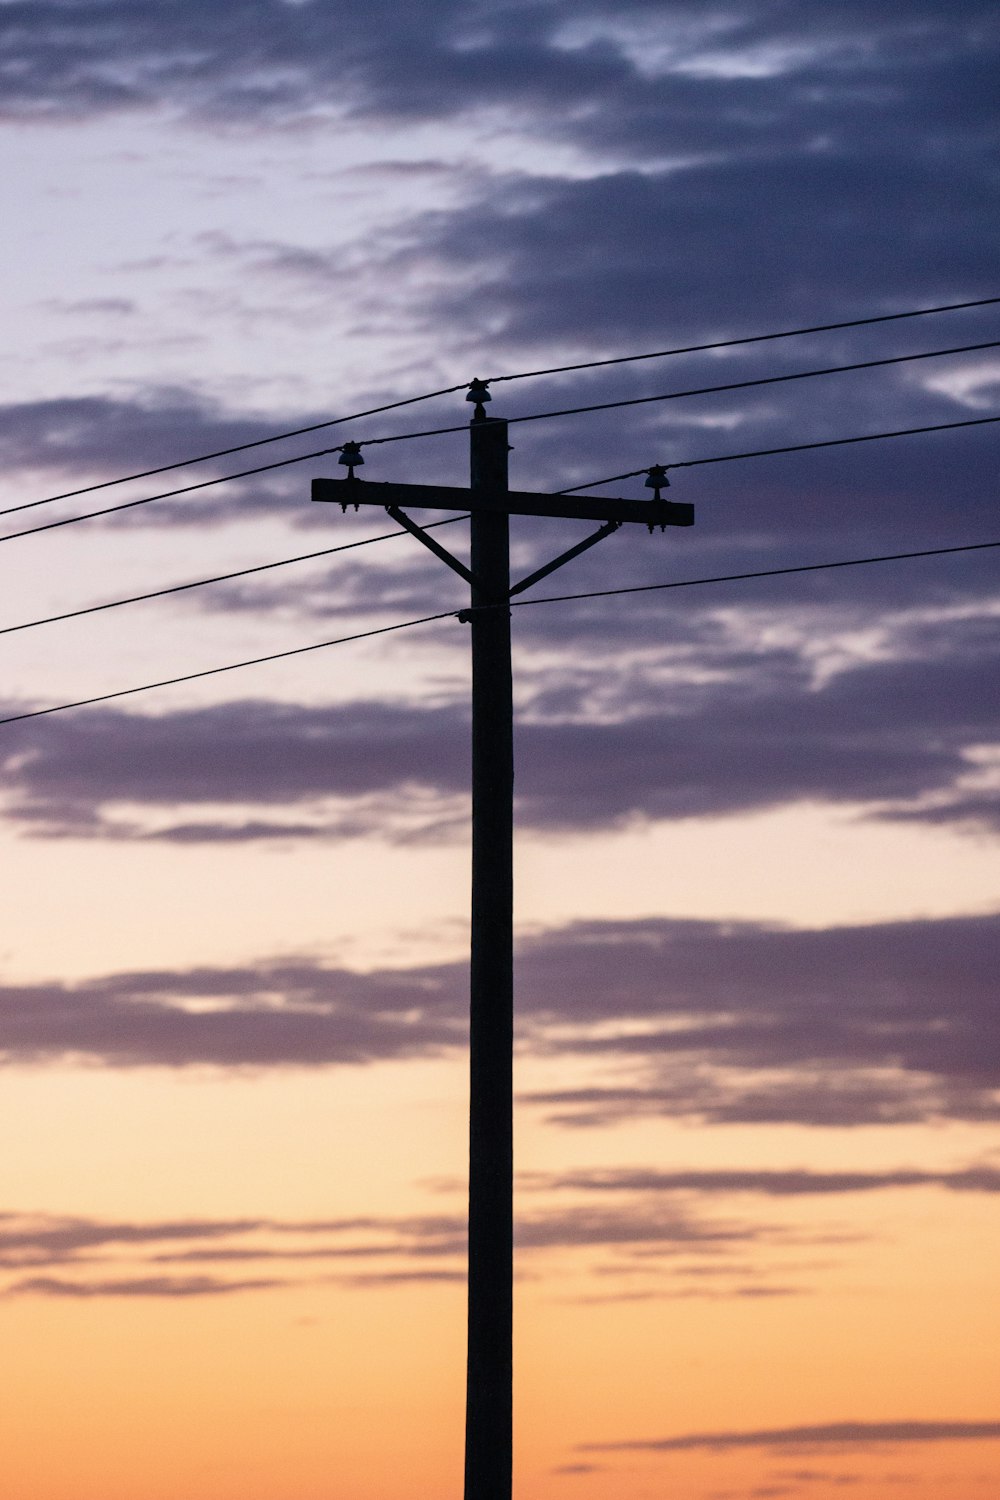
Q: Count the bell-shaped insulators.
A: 3